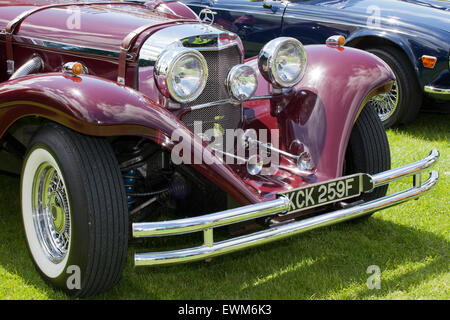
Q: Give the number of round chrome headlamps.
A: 3